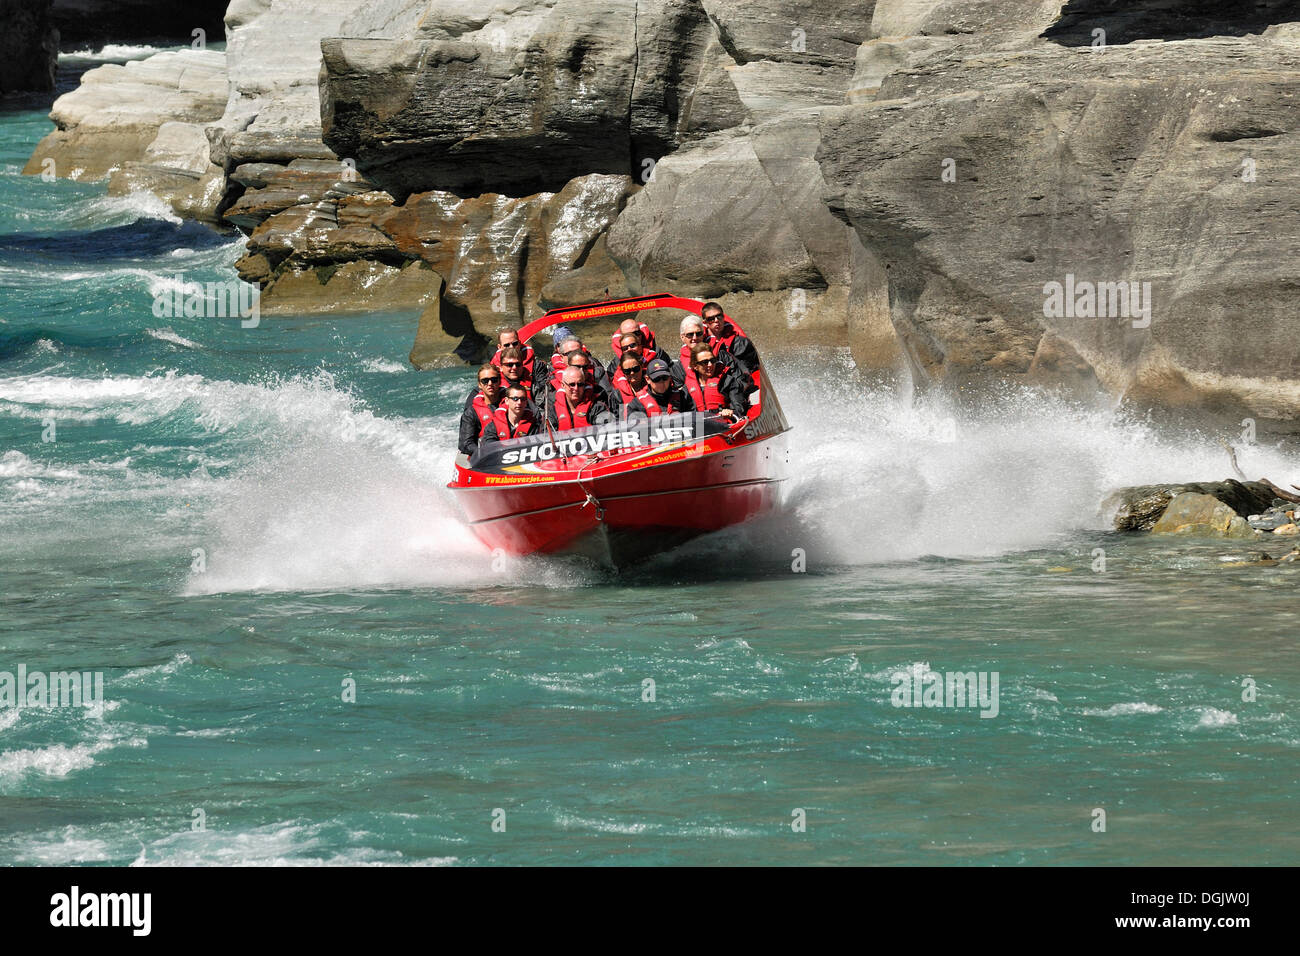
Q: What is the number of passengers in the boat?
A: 15